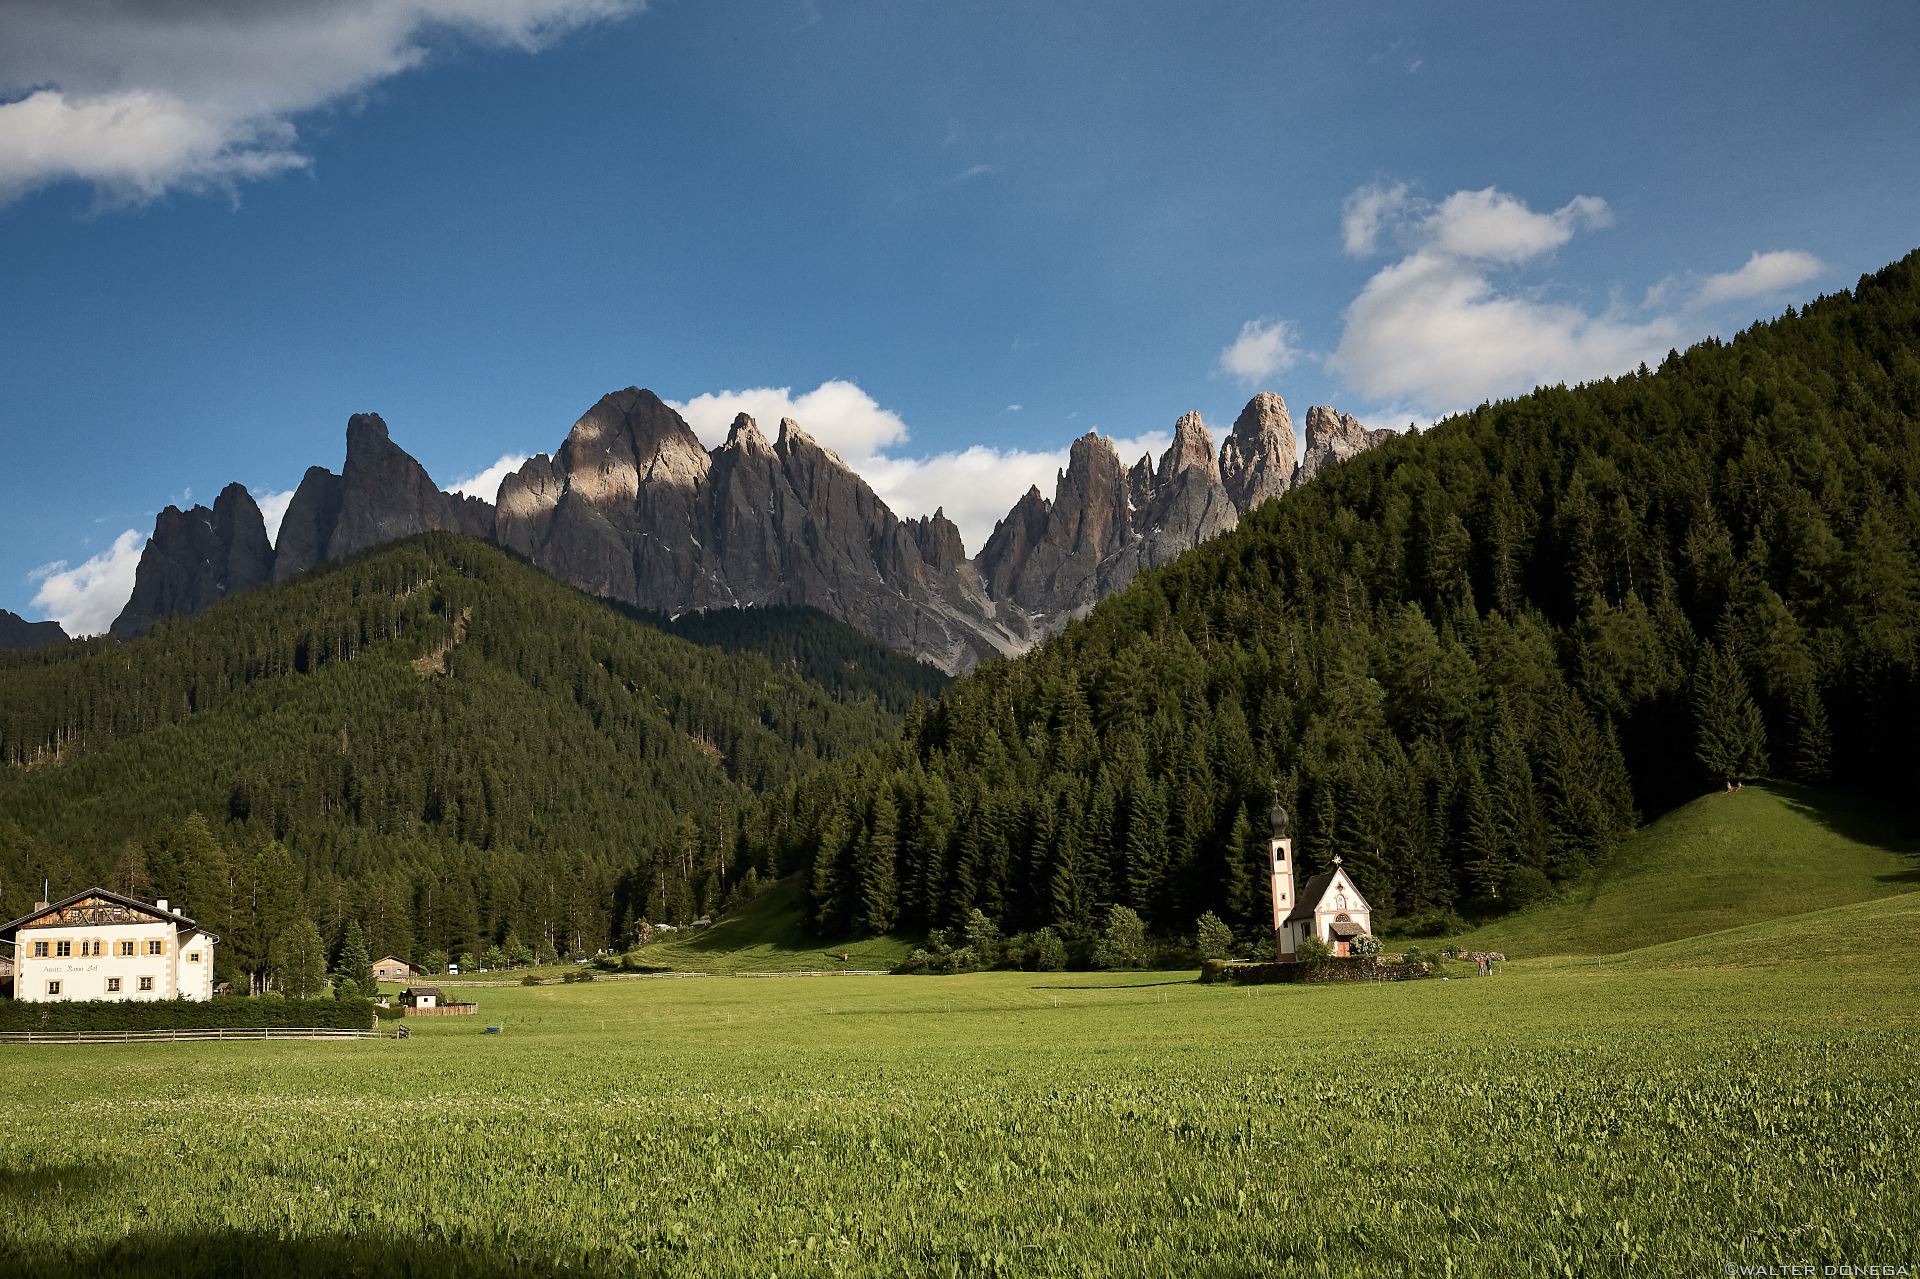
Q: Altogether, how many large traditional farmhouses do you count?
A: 1